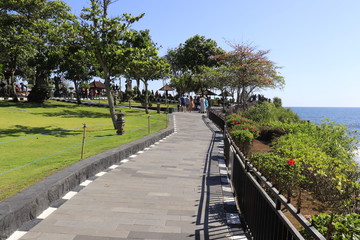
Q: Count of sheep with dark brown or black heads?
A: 0